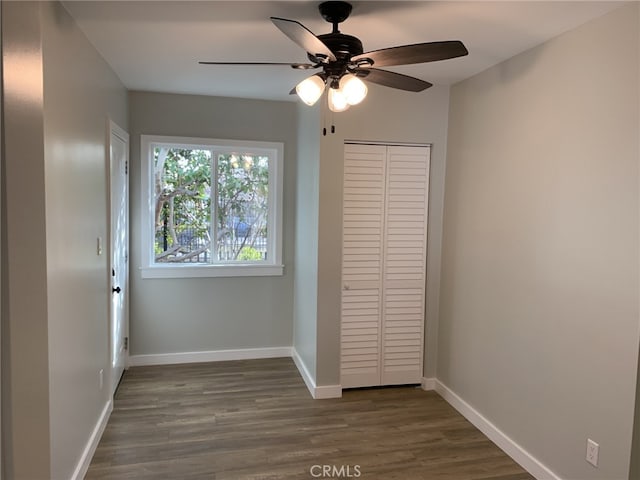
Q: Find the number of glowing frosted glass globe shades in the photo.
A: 3